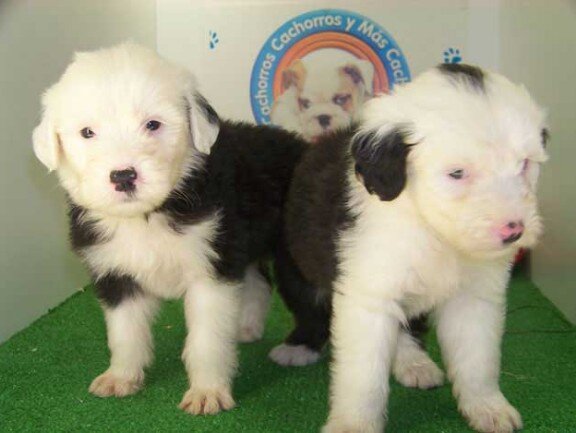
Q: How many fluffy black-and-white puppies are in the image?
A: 2